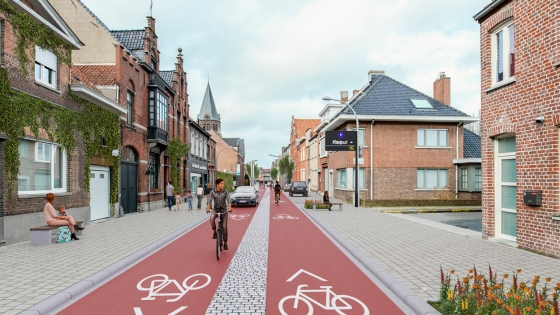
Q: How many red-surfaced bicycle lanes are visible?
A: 2